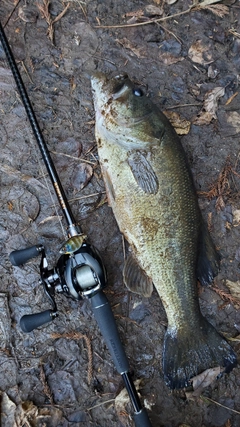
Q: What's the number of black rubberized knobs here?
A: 2